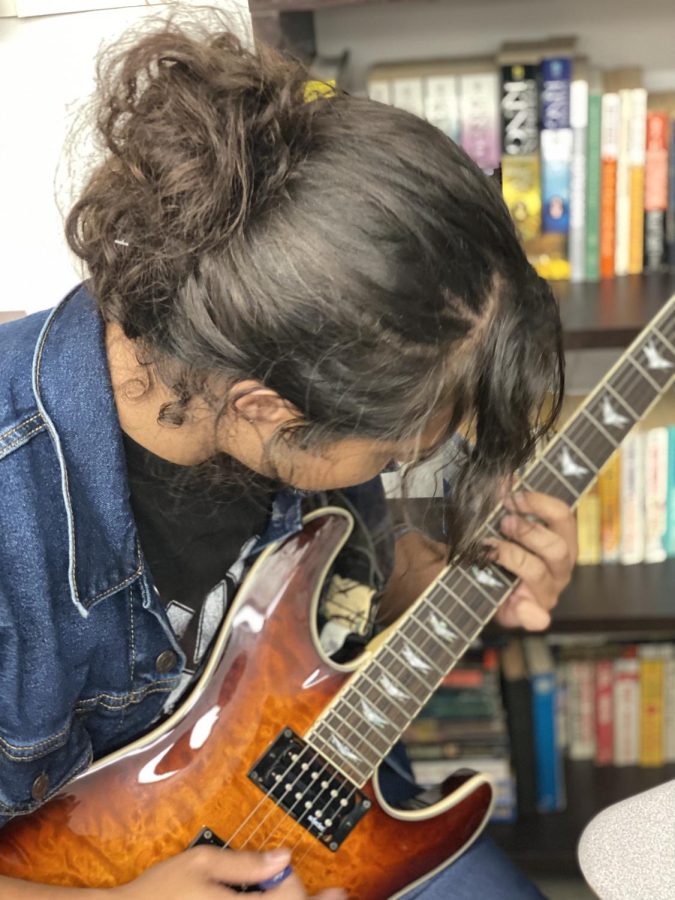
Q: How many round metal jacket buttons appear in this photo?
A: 2